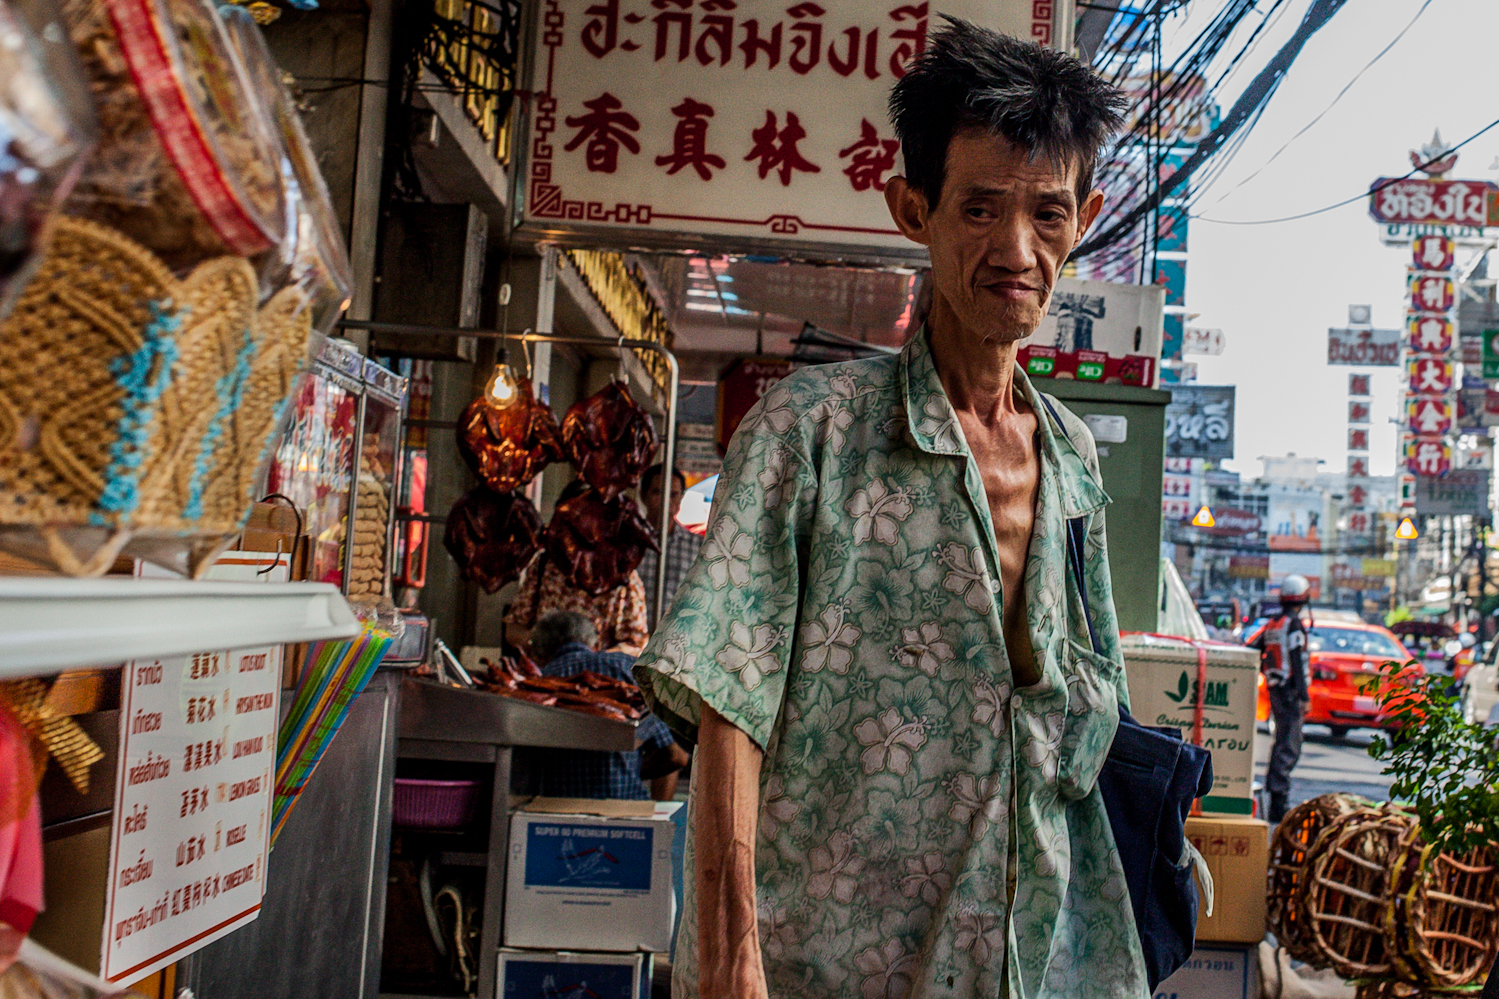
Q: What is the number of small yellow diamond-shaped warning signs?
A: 2